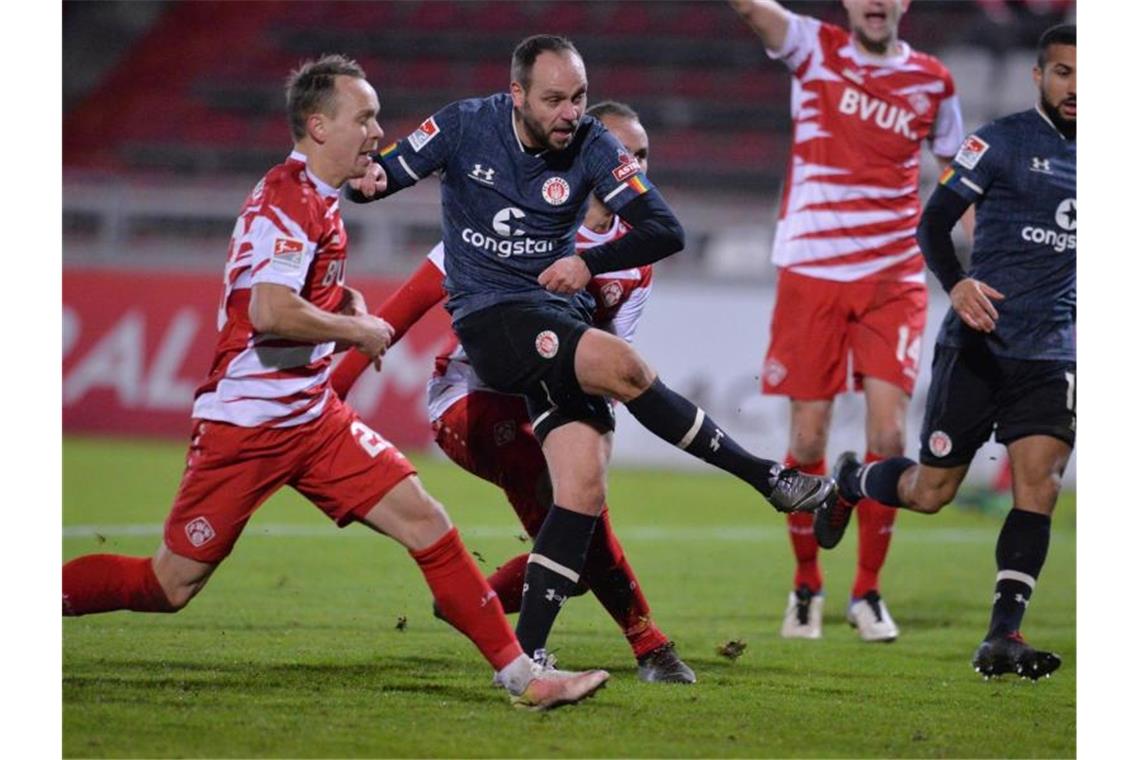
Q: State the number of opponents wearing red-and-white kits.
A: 3